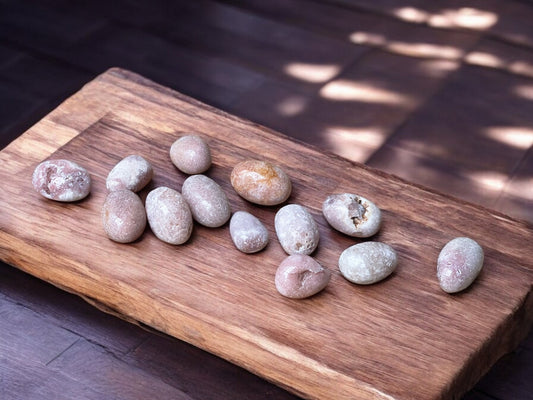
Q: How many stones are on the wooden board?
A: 13